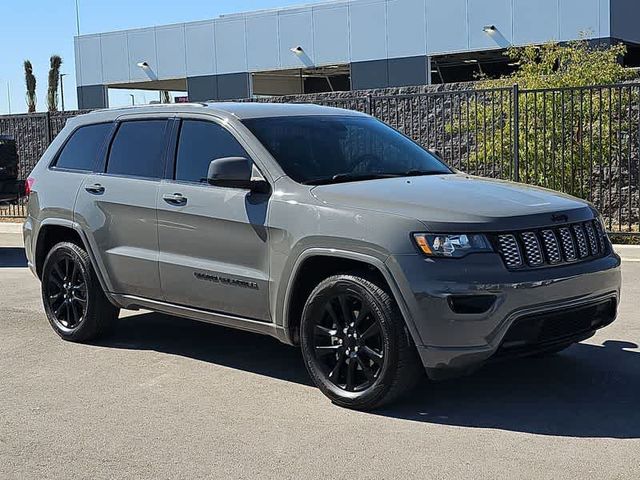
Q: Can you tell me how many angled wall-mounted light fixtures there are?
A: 3